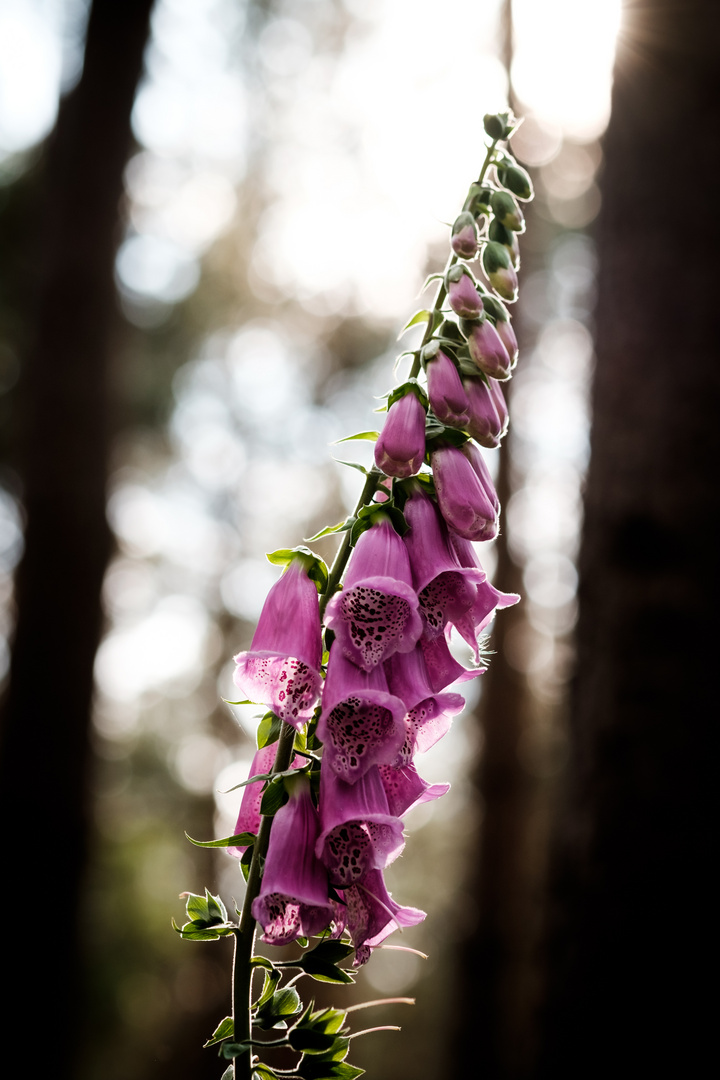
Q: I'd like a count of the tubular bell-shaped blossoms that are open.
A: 12